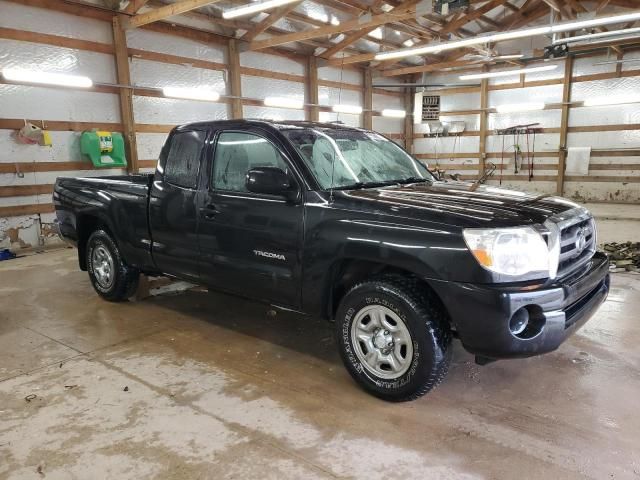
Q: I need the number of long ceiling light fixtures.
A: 3